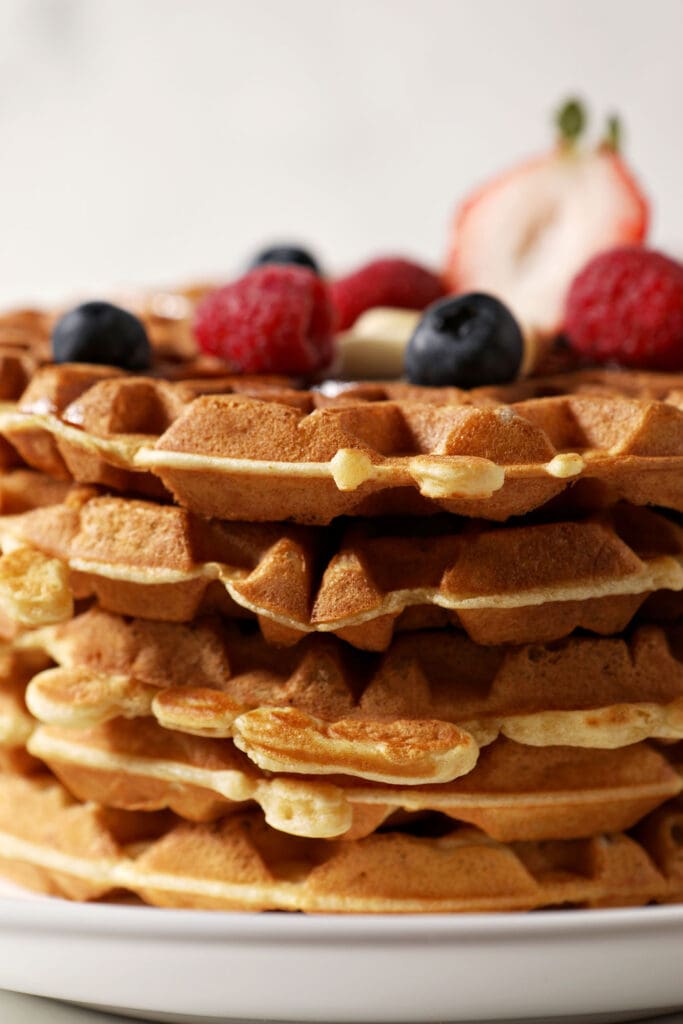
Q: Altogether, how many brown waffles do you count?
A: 5